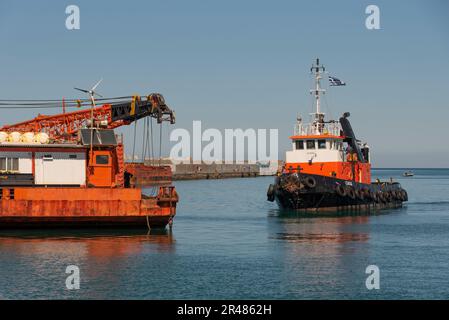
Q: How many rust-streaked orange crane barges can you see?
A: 1